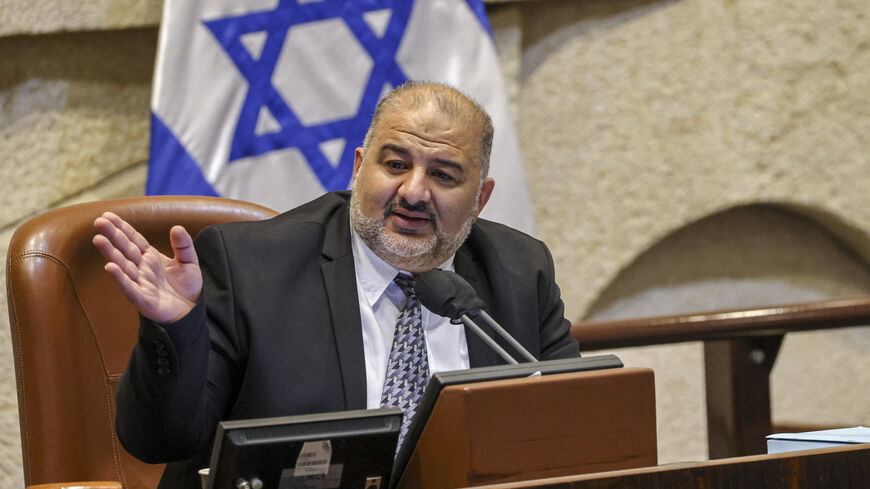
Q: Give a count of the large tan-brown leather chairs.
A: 1